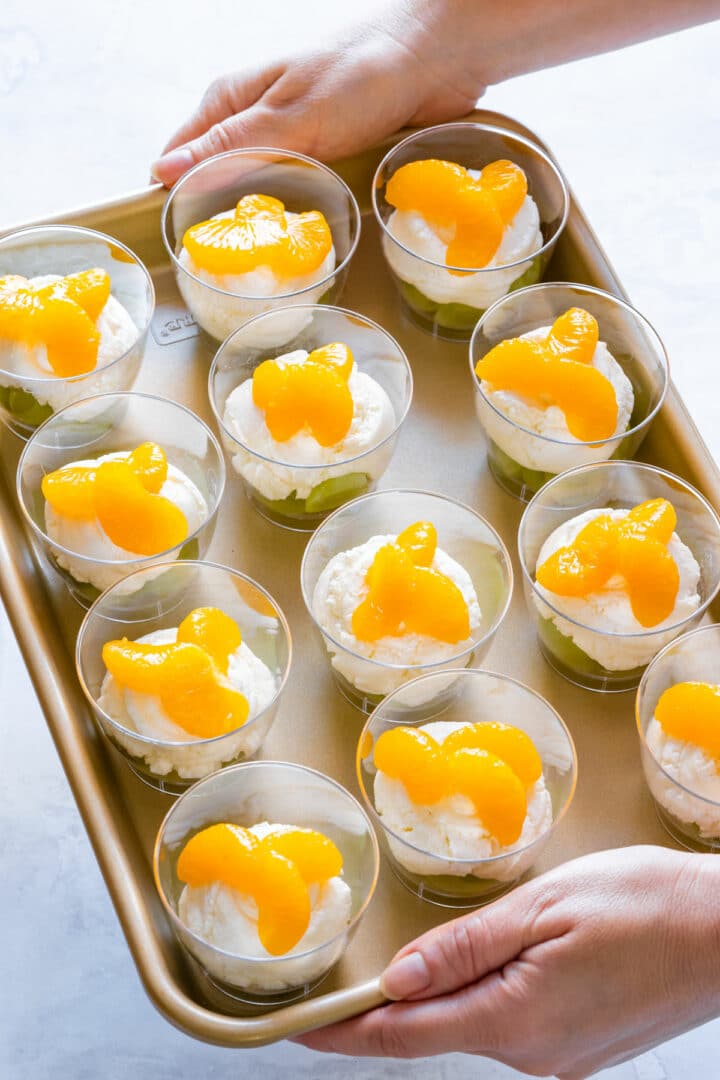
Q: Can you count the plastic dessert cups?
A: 12